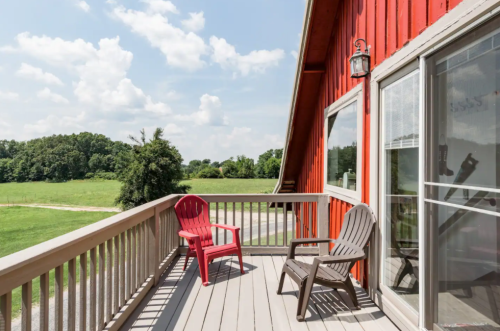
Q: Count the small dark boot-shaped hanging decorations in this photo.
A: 1